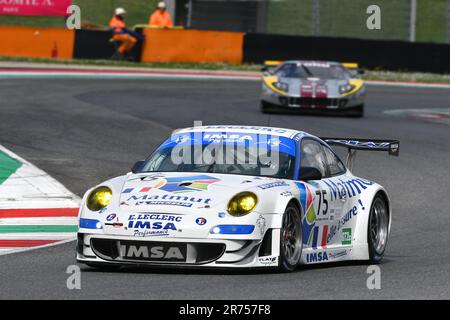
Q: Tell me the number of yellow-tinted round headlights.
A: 2